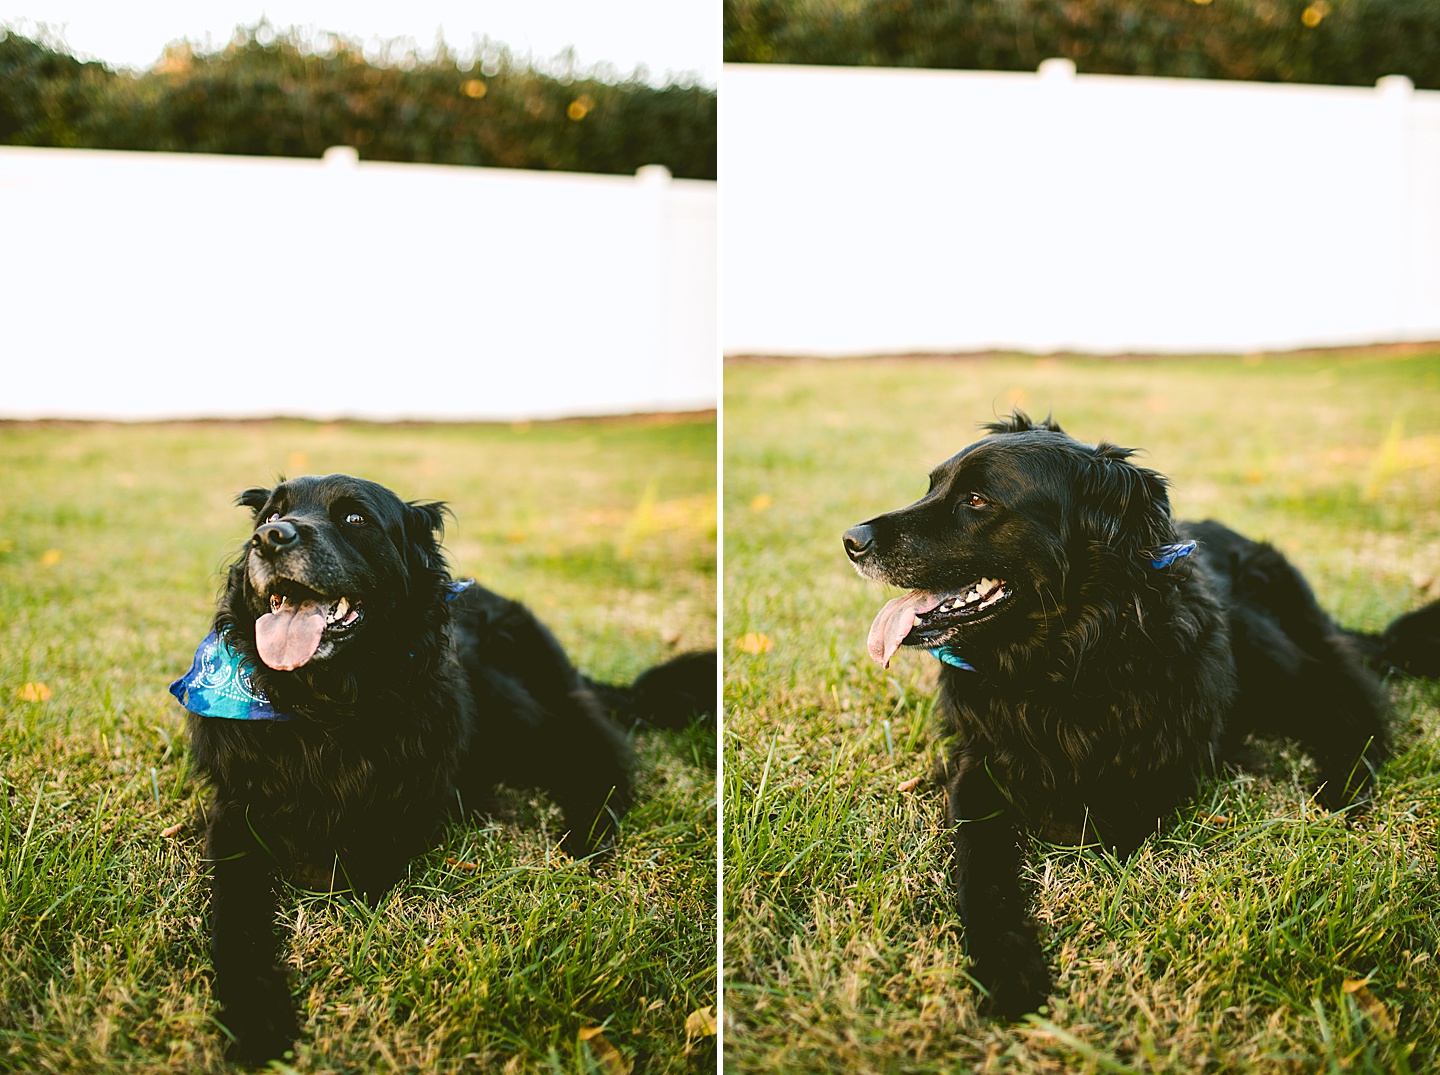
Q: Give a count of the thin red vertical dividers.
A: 0